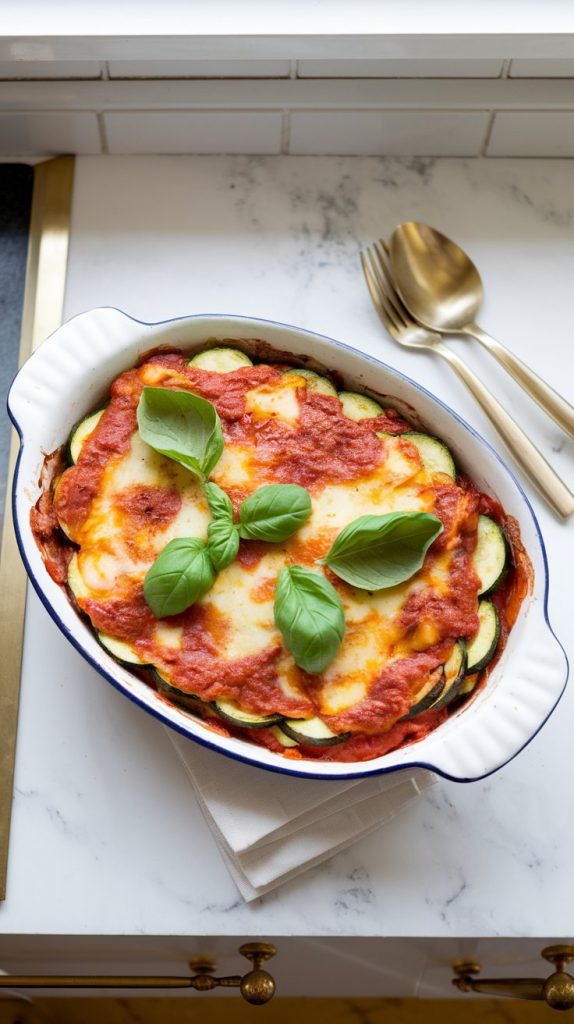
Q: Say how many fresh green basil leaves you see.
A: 7